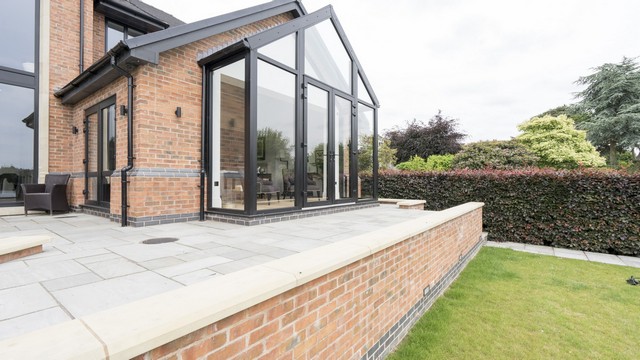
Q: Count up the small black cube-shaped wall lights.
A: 3